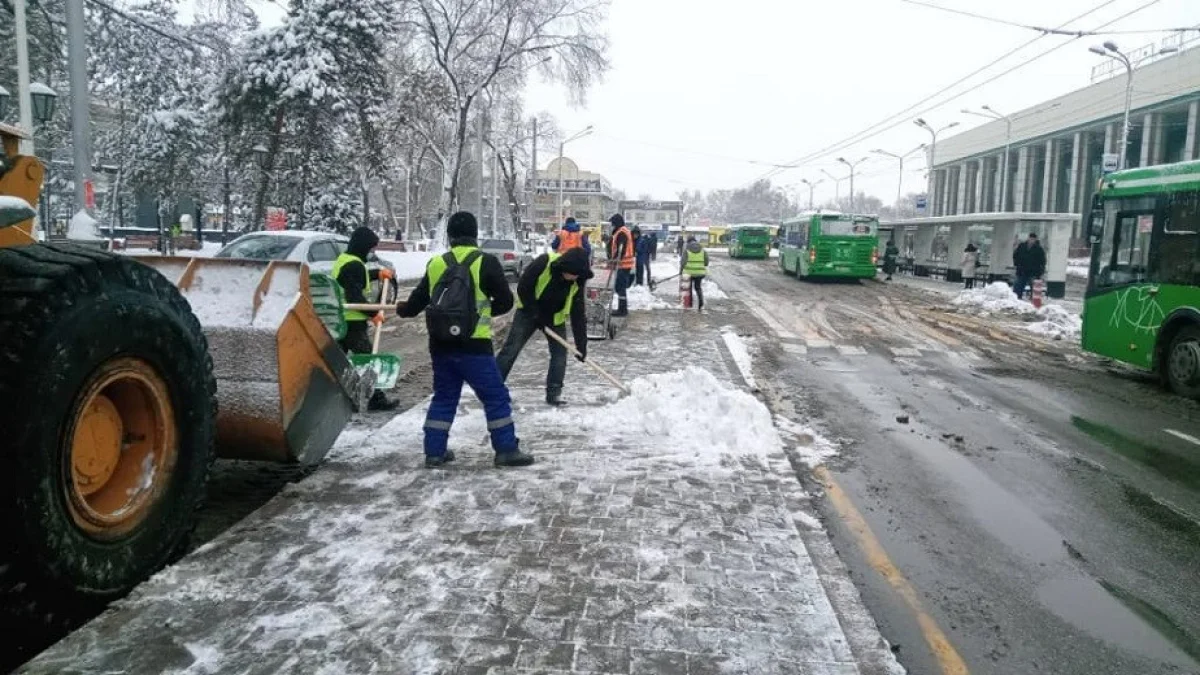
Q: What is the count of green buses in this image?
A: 3